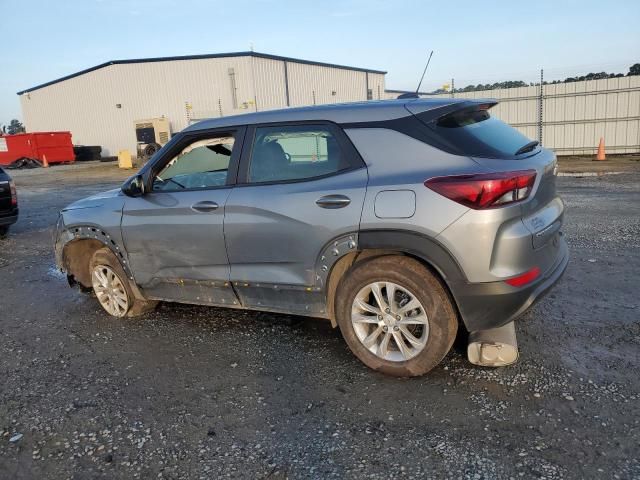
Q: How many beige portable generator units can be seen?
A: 1